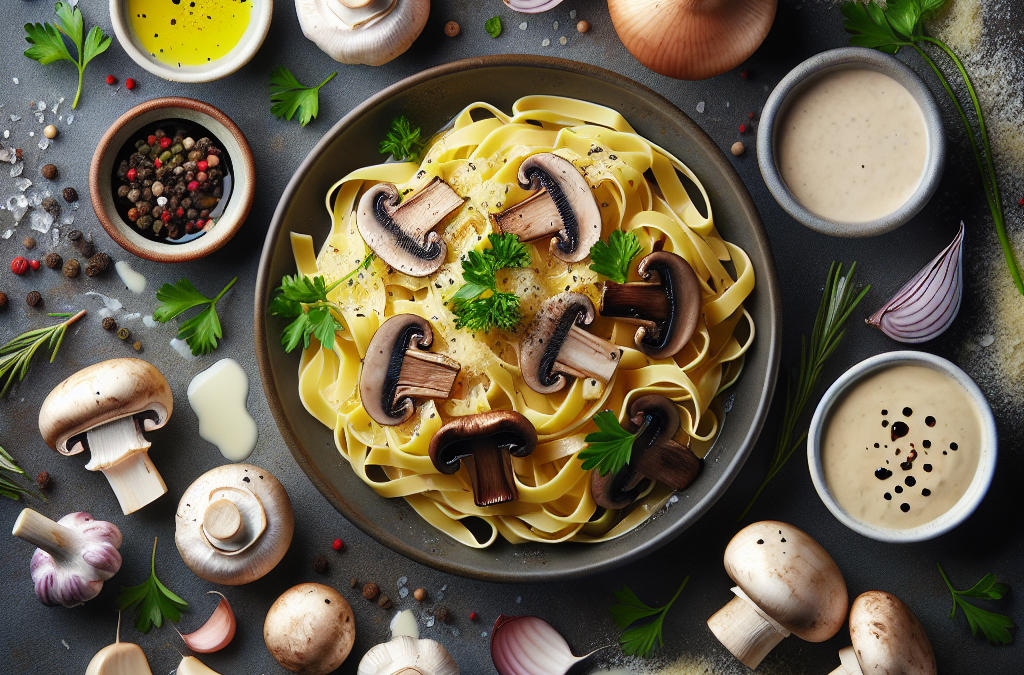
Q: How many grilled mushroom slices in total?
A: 7